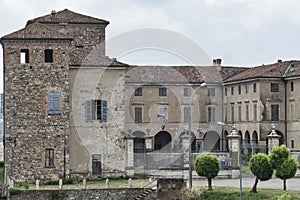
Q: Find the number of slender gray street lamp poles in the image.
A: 2